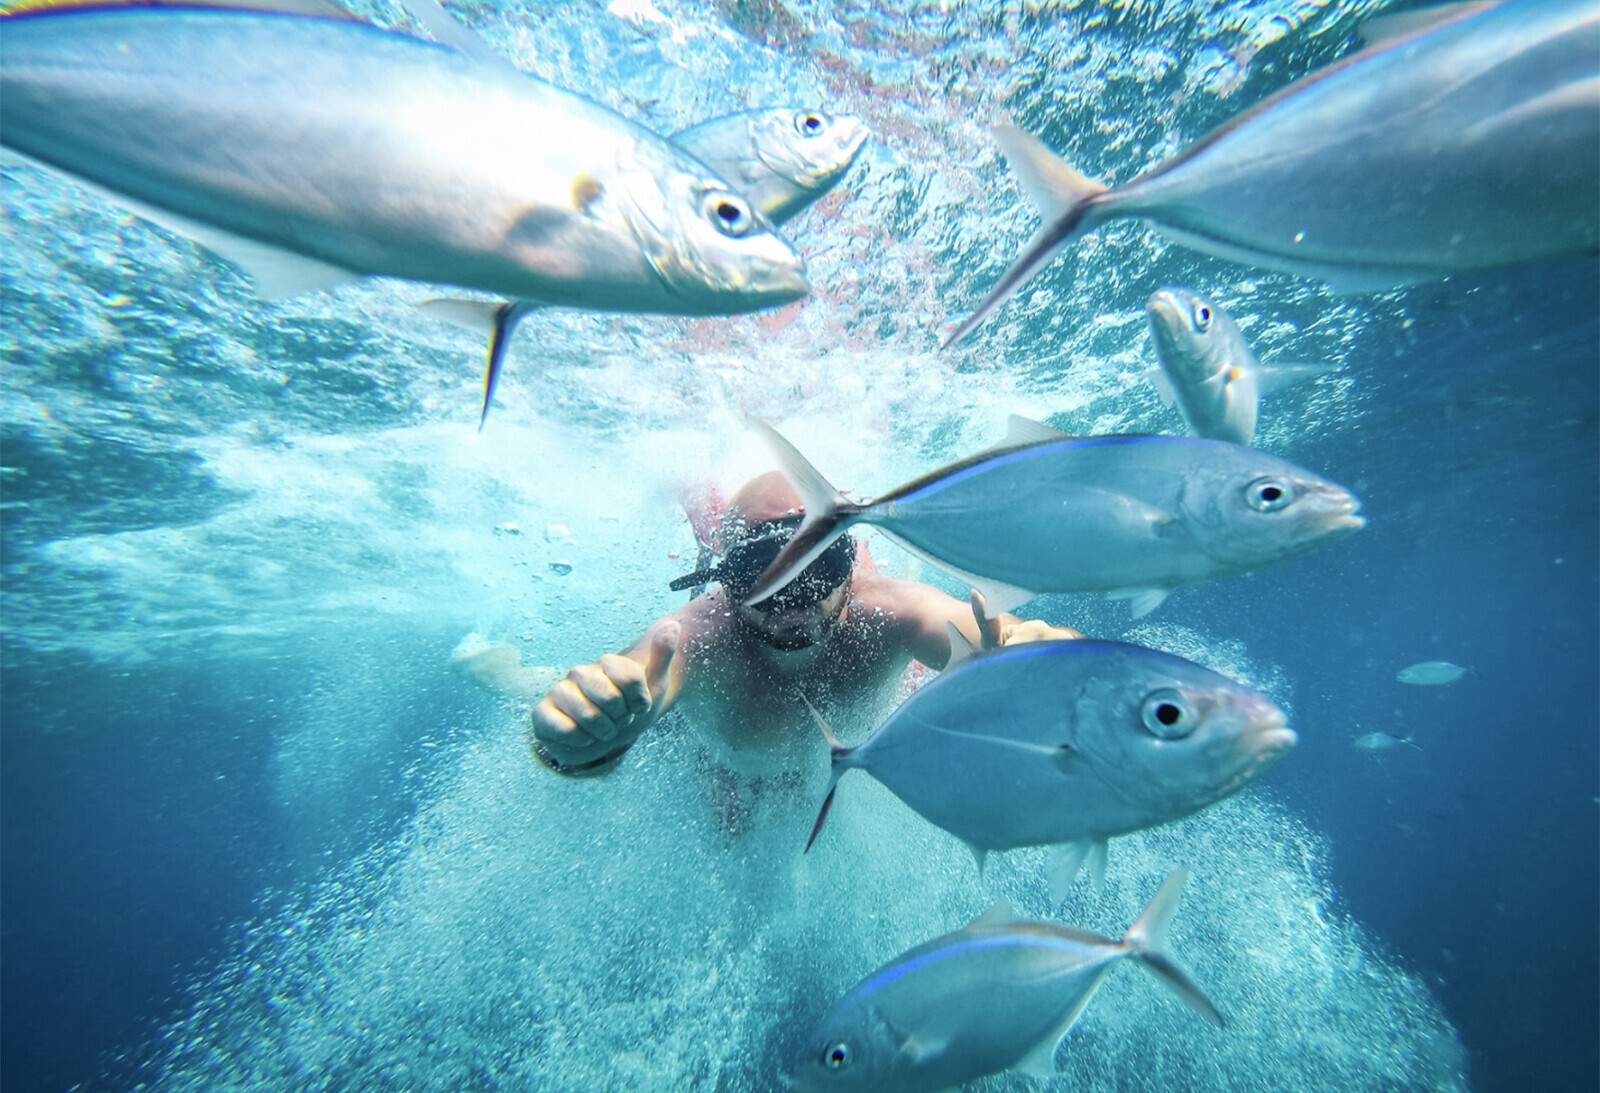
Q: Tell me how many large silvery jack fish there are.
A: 7